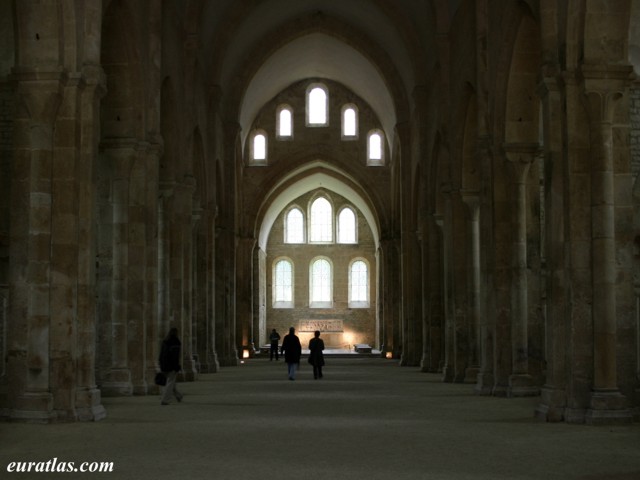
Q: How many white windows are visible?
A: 11